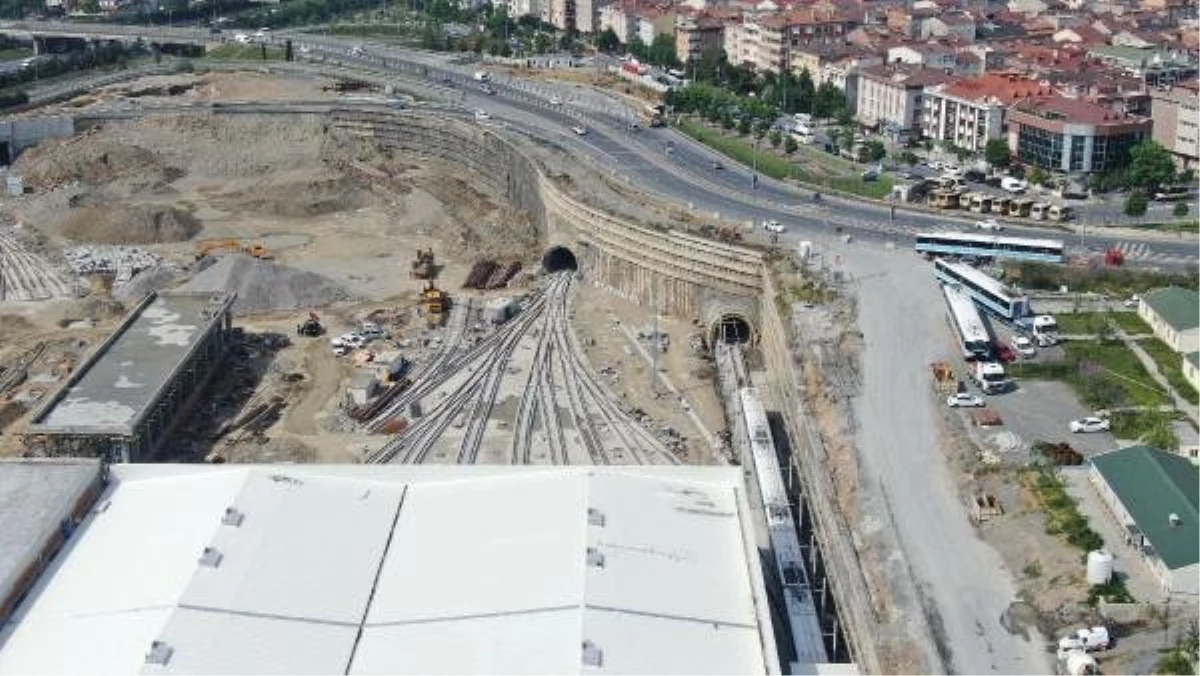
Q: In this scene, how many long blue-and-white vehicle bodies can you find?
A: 3